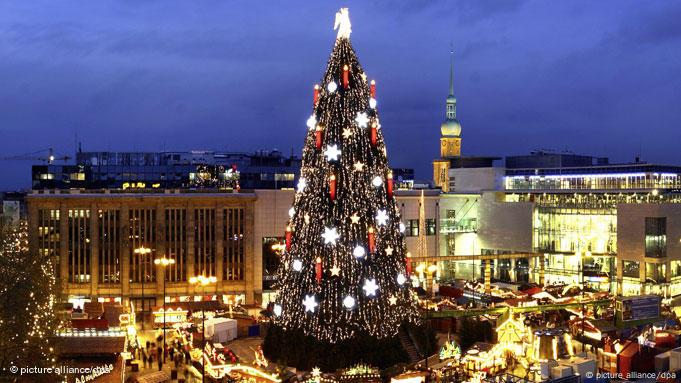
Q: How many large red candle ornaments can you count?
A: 11